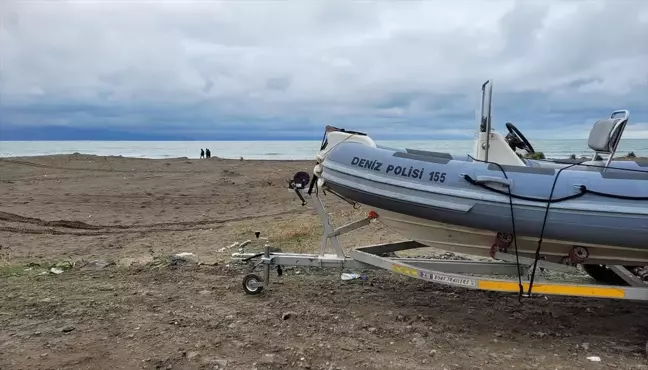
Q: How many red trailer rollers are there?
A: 4